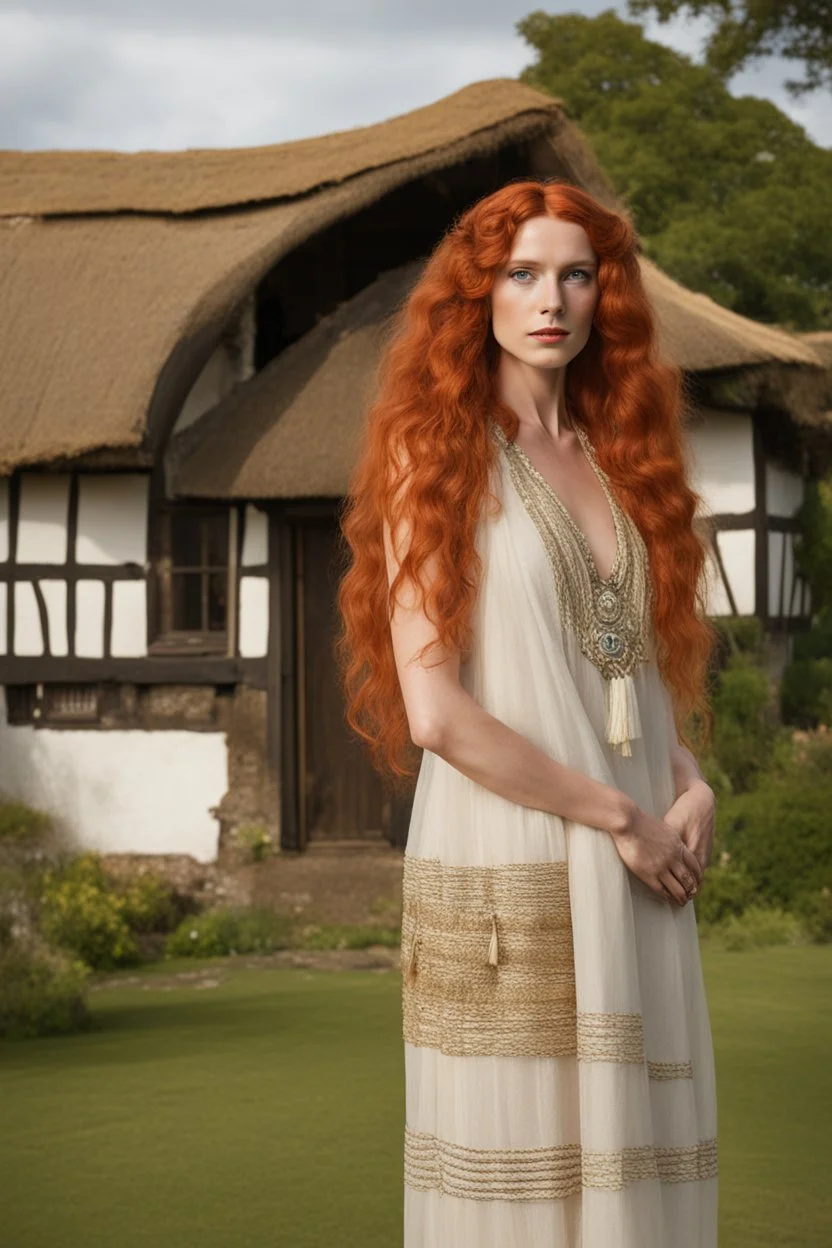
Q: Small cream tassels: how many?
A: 2